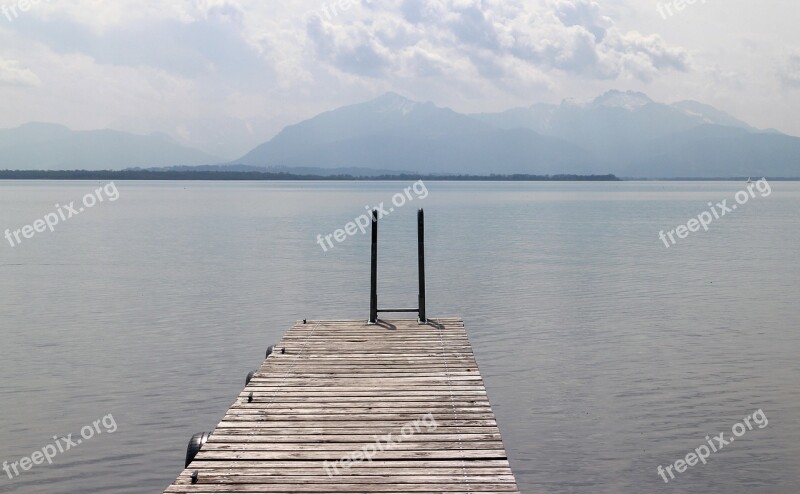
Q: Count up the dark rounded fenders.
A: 3